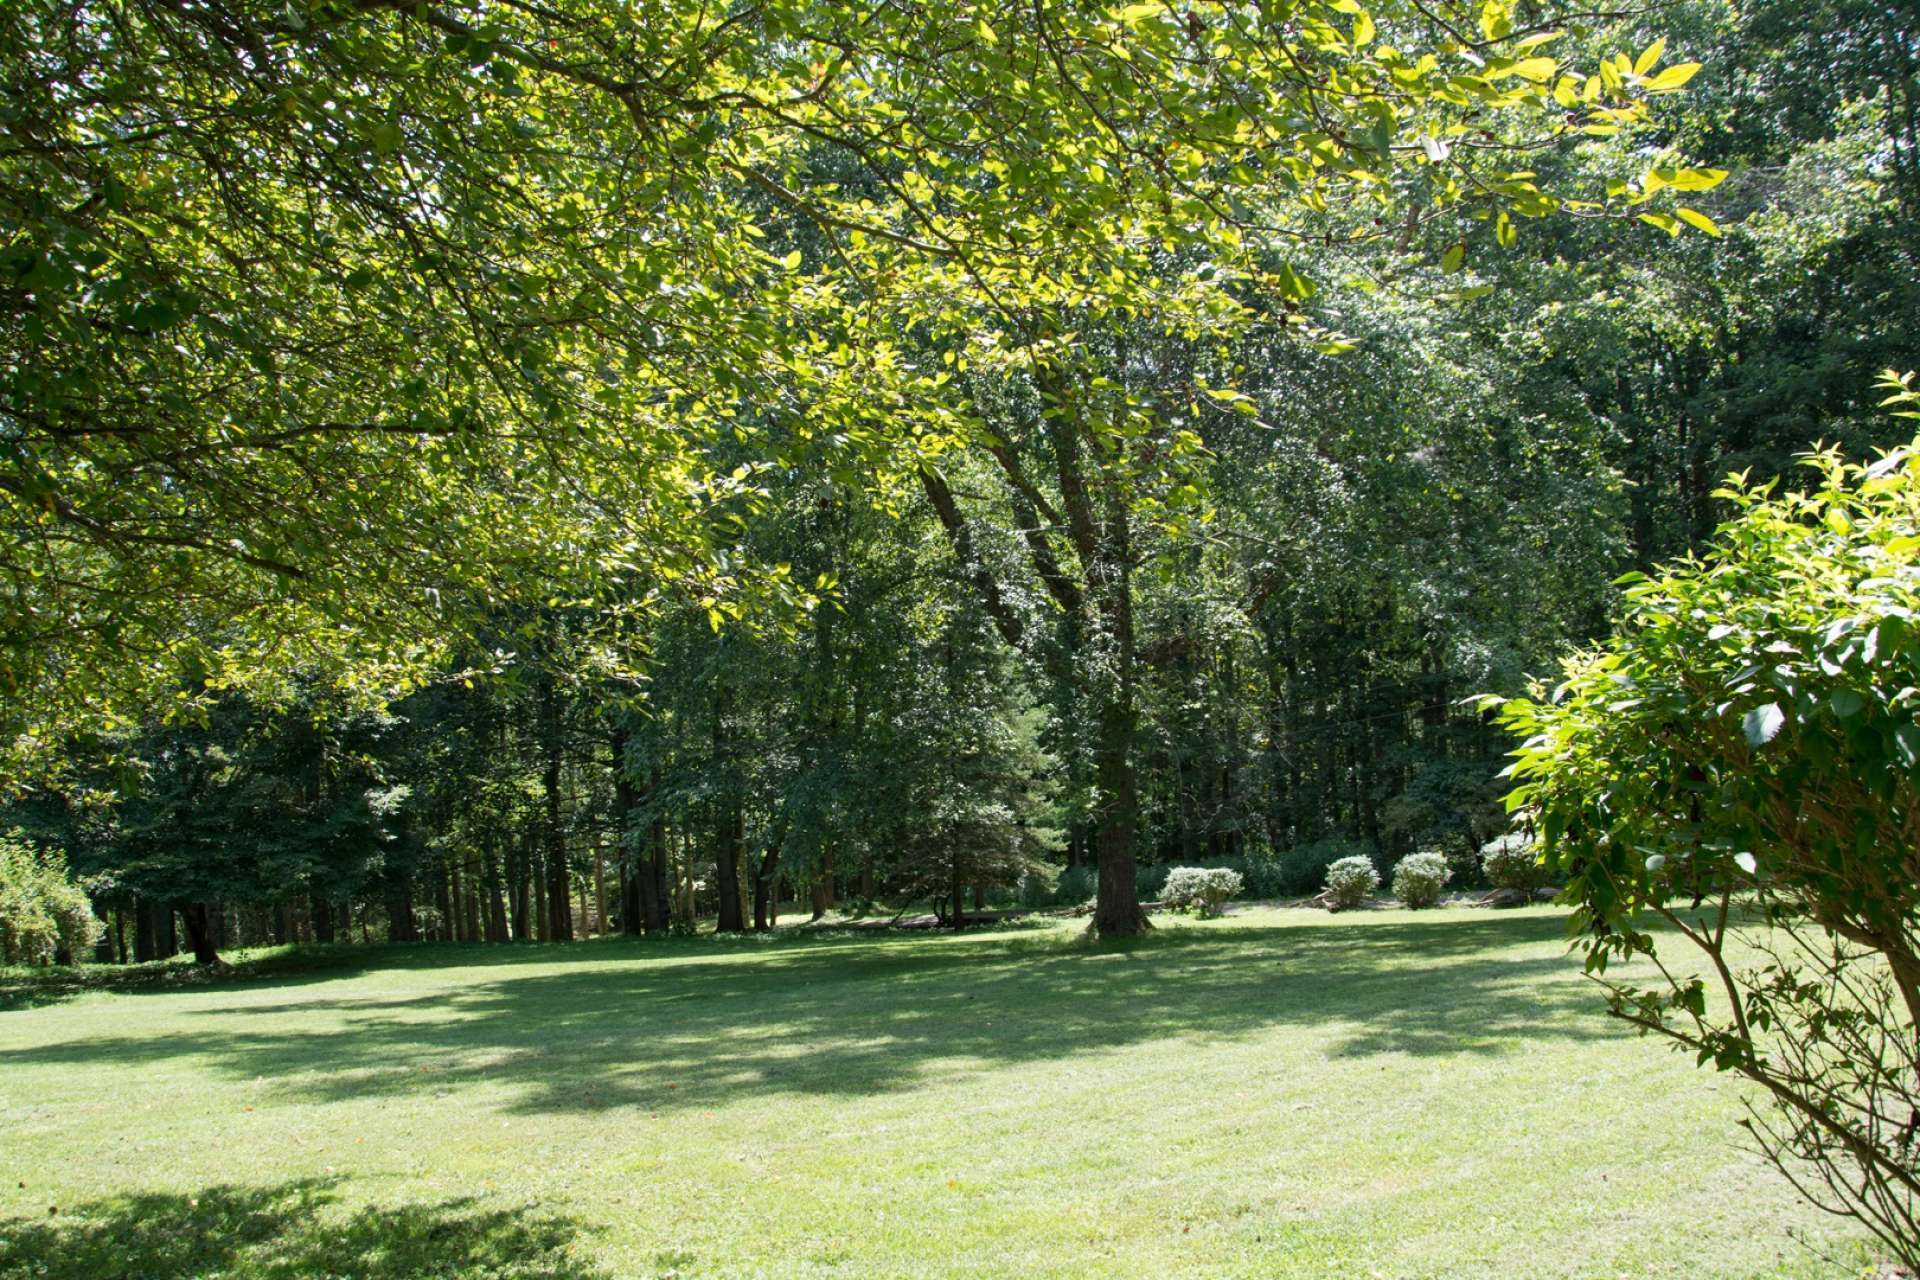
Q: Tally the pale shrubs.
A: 4